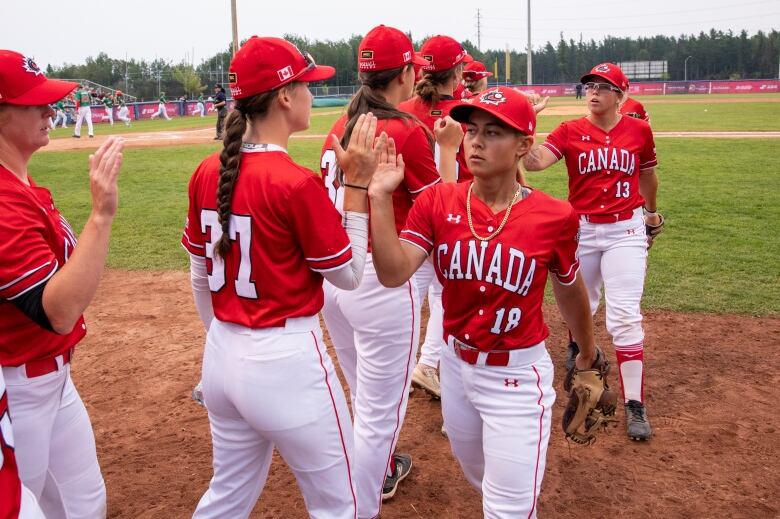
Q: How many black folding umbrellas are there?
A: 0